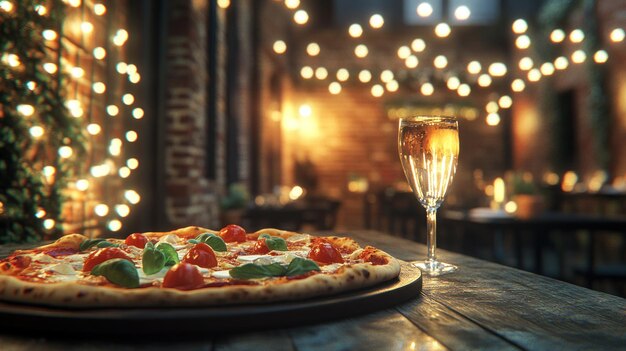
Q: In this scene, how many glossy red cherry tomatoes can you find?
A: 7